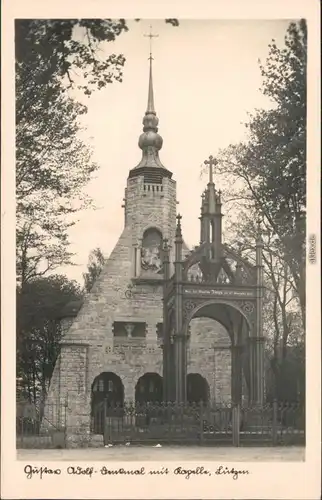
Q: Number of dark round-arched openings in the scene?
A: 3